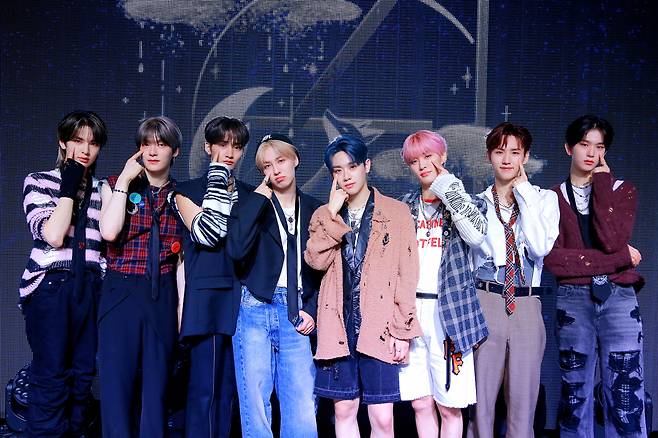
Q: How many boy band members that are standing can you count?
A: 8